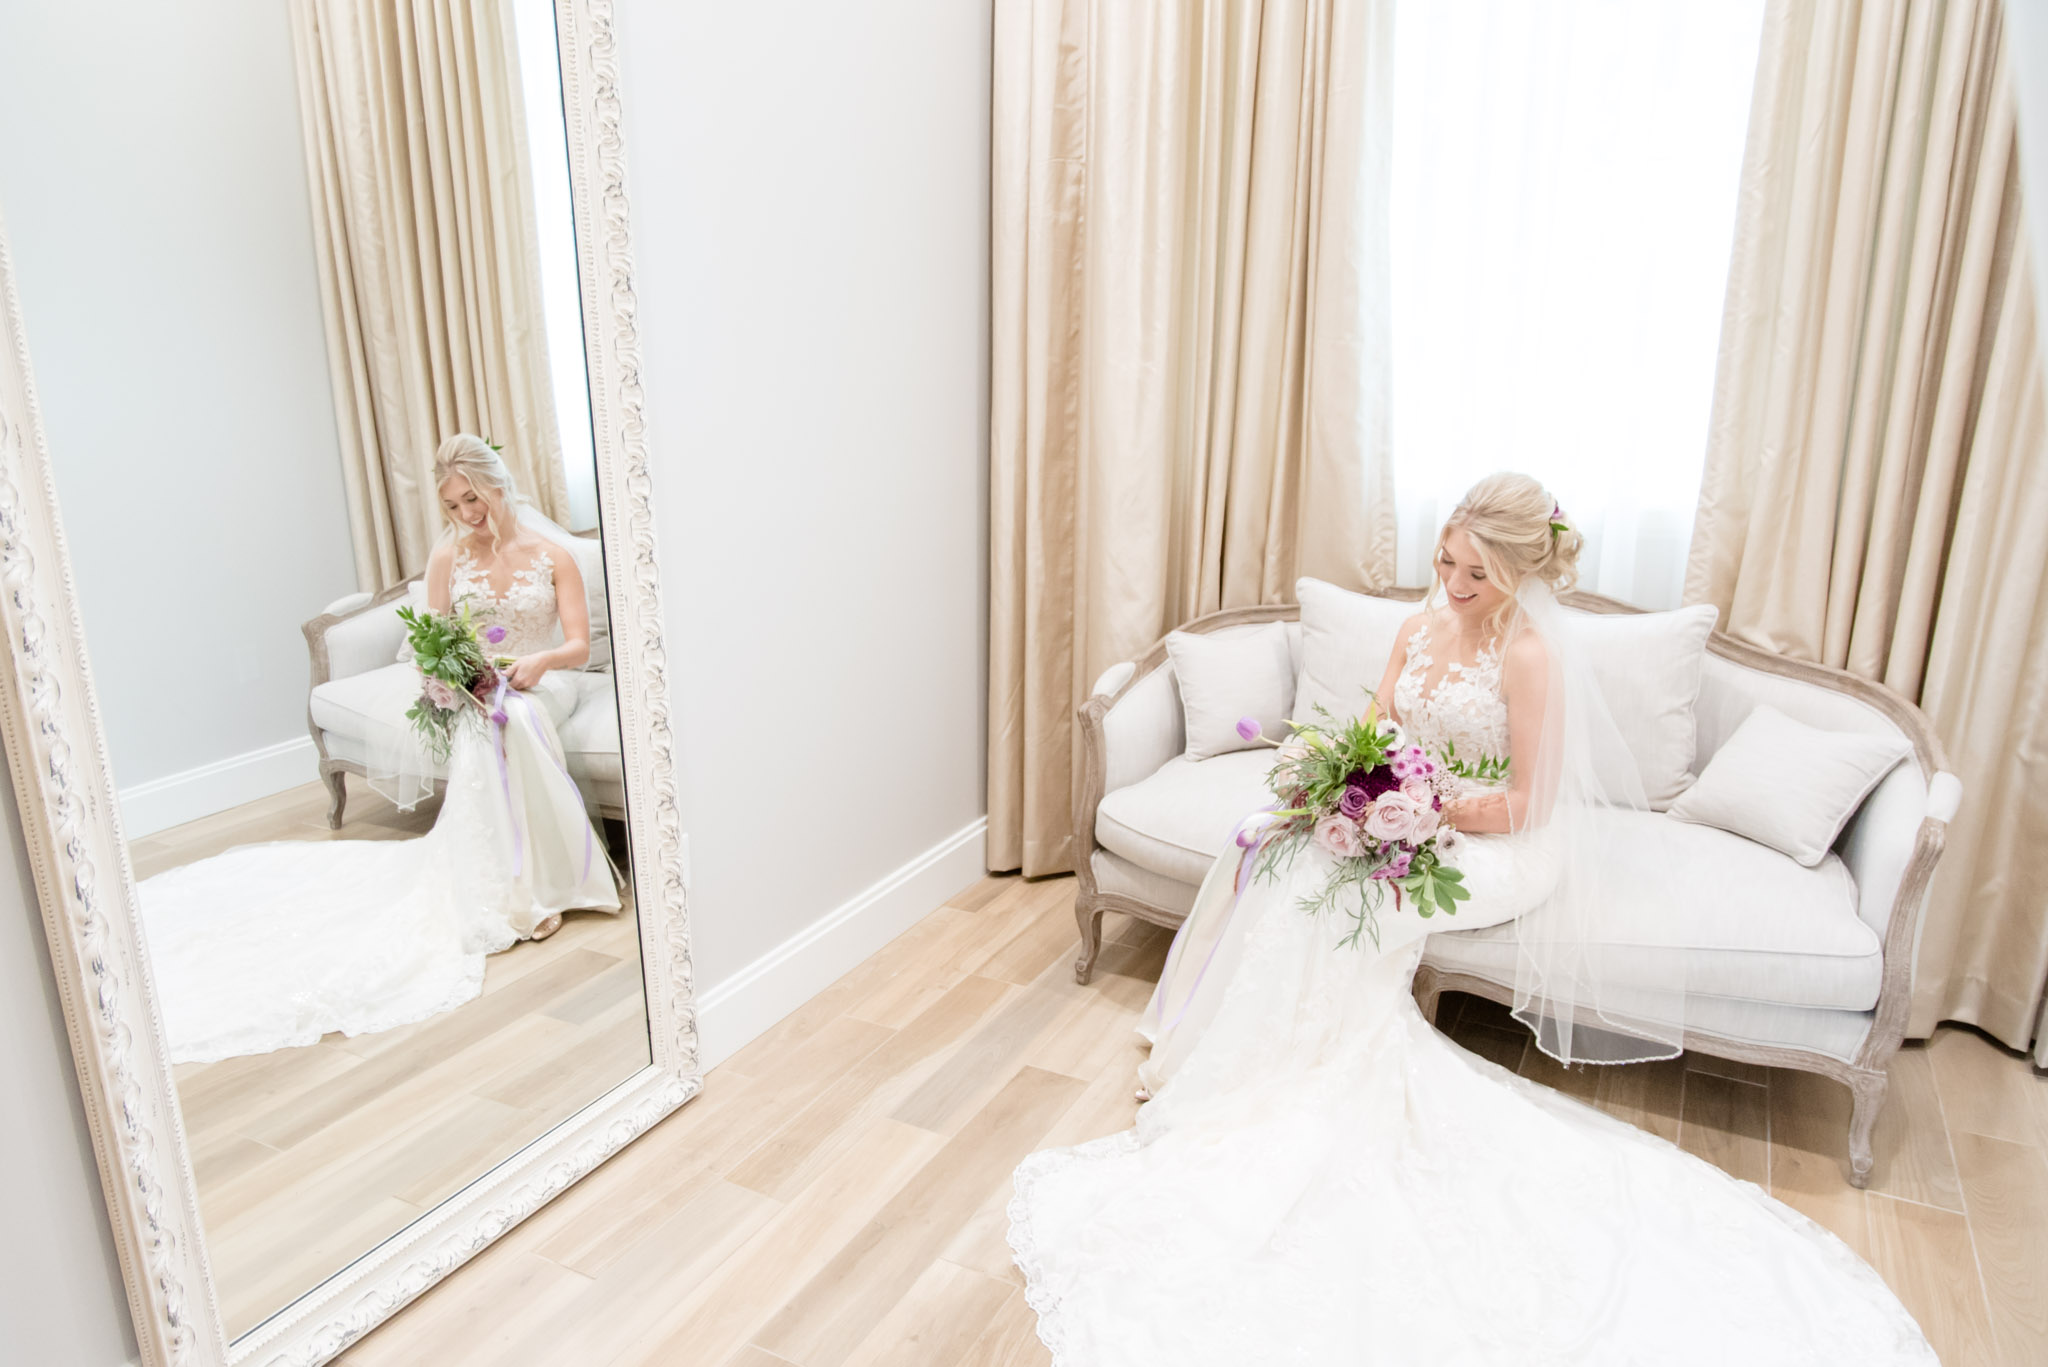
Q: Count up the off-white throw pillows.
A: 4